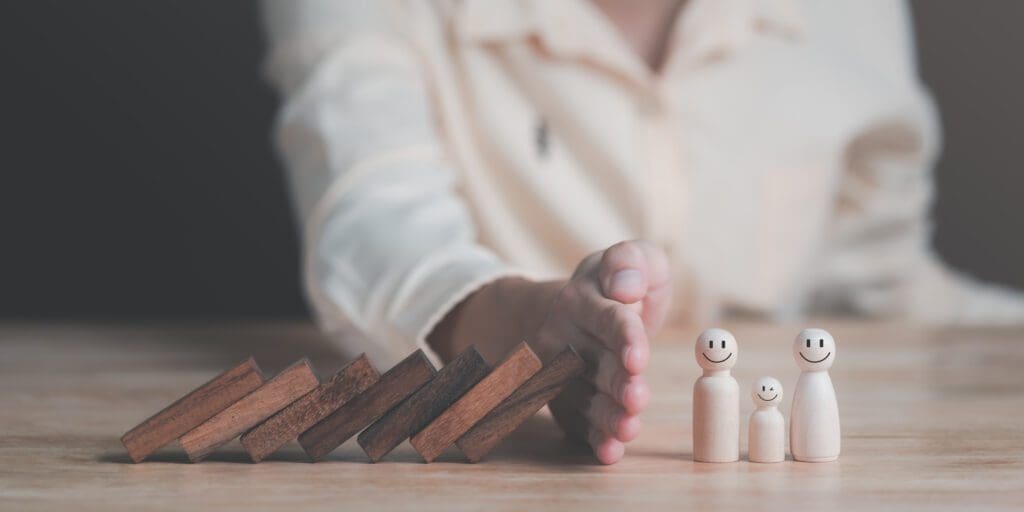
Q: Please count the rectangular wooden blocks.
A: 7